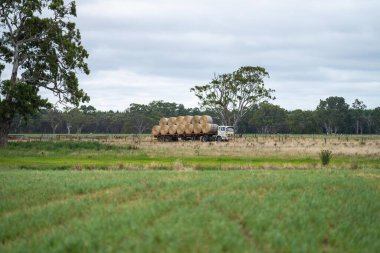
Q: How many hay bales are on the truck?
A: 13